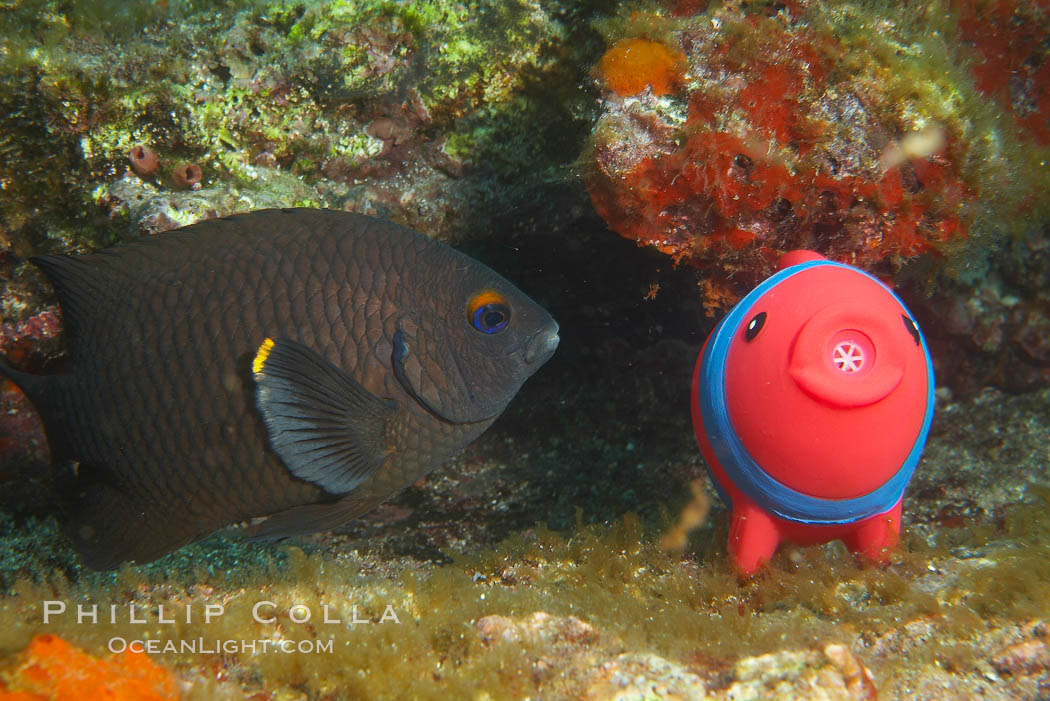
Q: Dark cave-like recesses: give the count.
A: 1